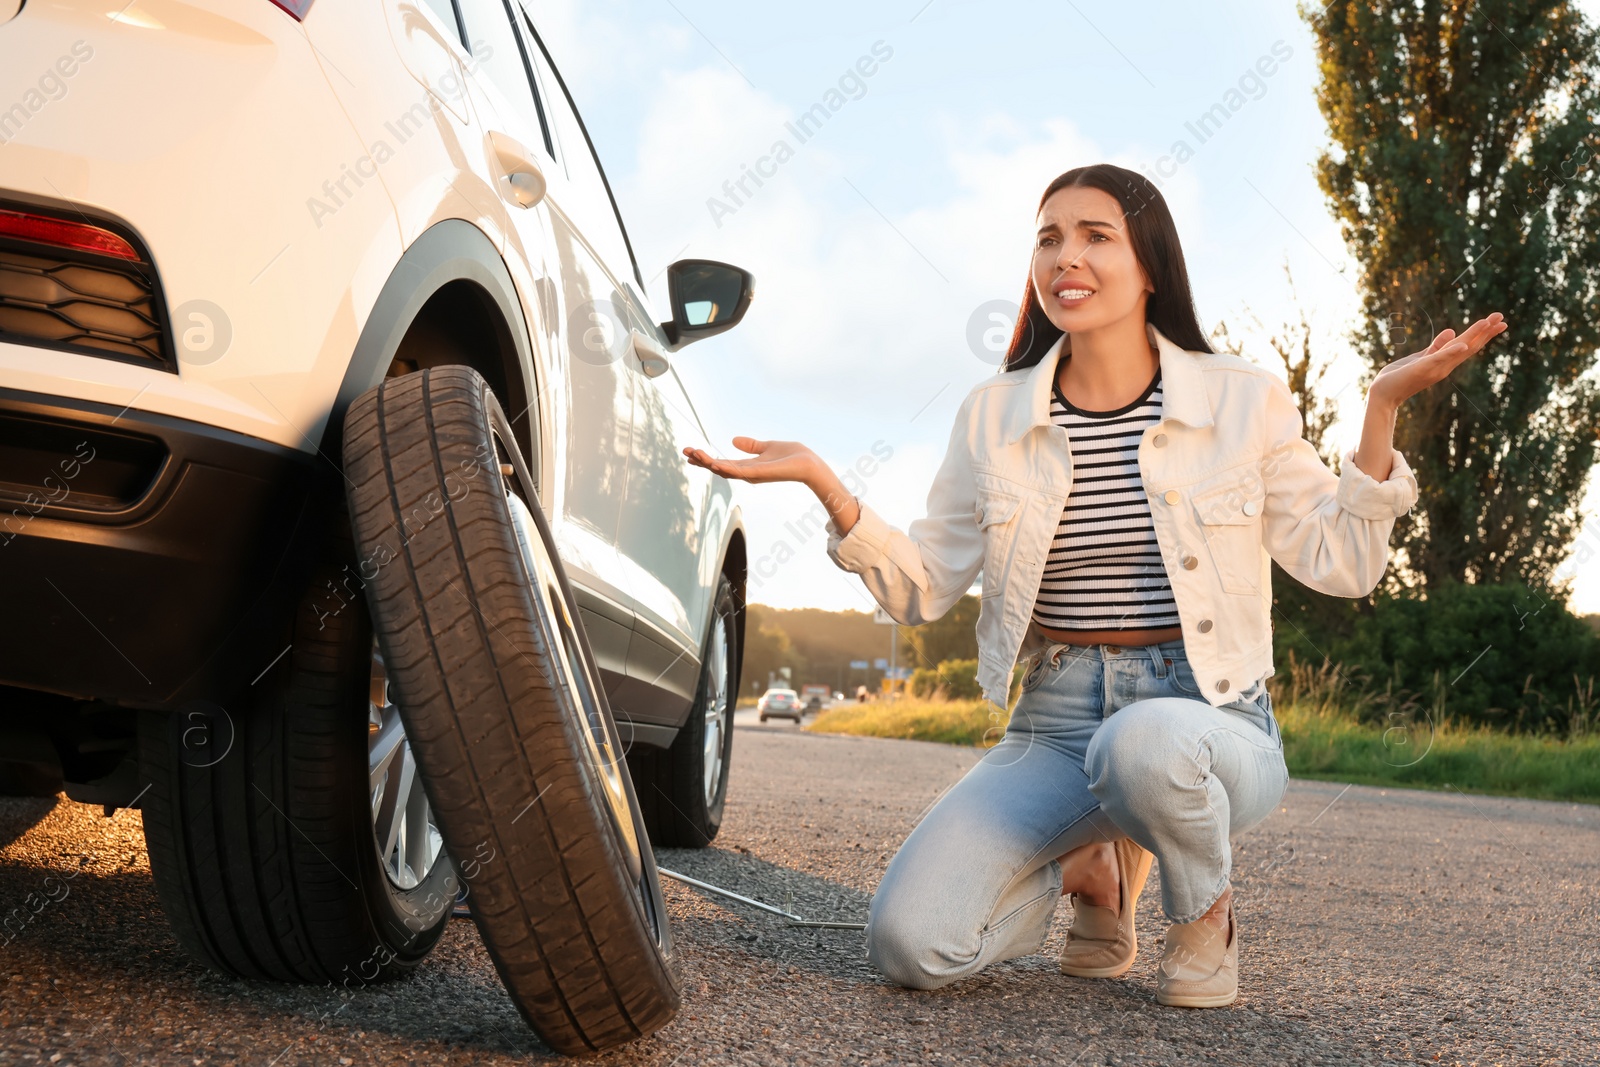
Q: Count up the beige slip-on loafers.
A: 2